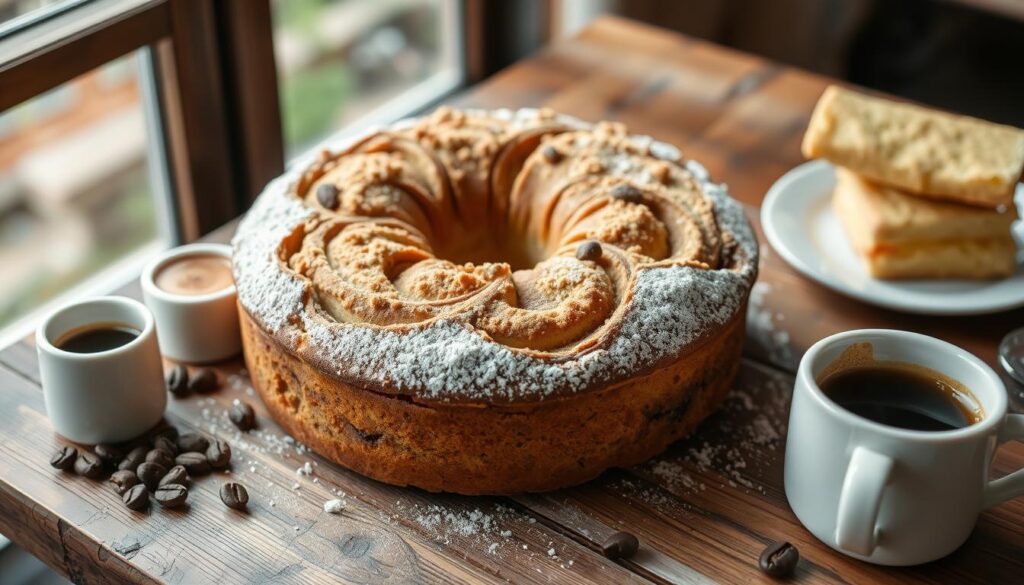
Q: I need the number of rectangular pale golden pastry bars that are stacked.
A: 3